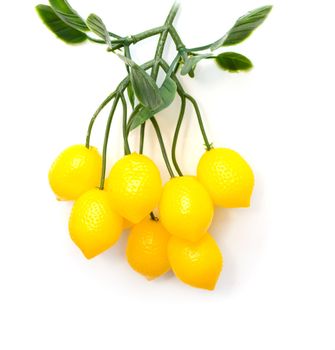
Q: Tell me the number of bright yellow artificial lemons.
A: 7